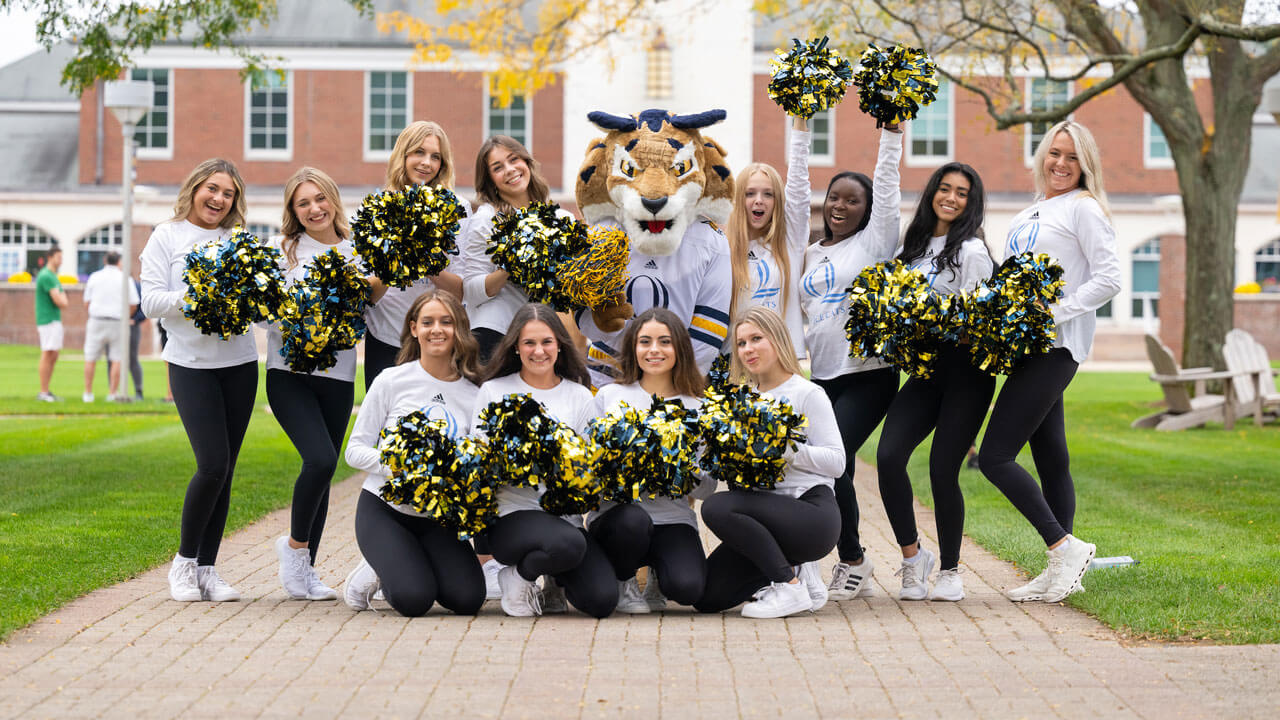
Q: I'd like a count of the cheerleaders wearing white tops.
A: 12